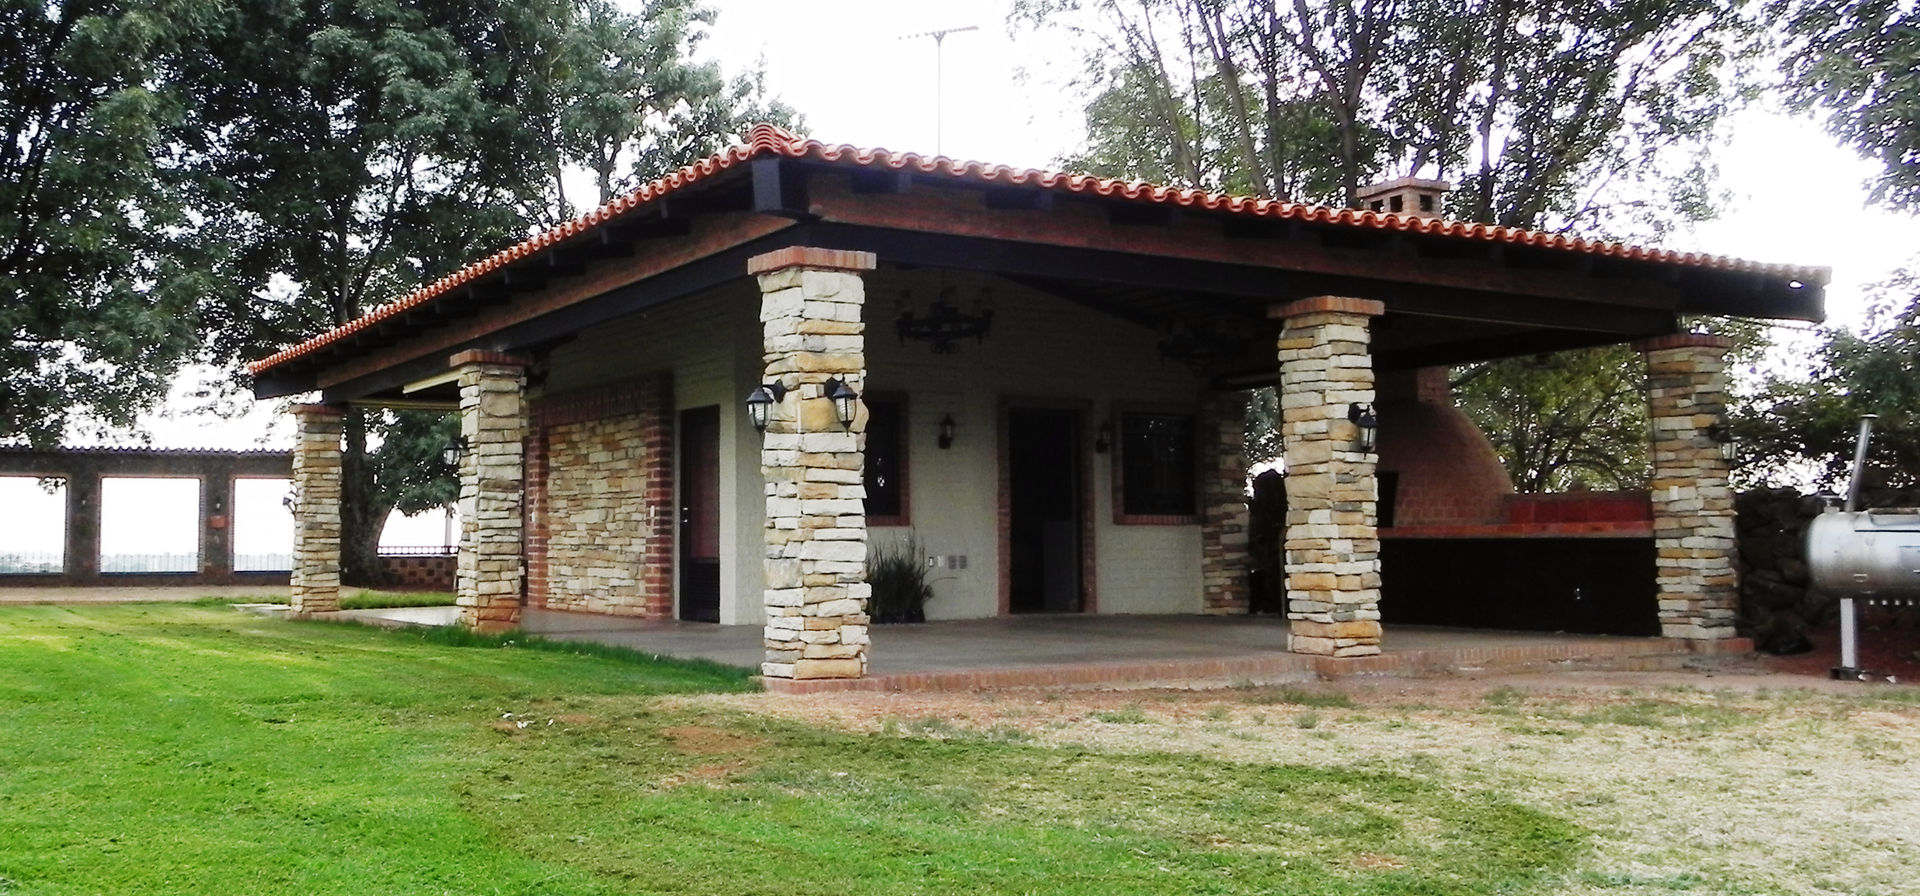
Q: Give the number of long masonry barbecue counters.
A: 1